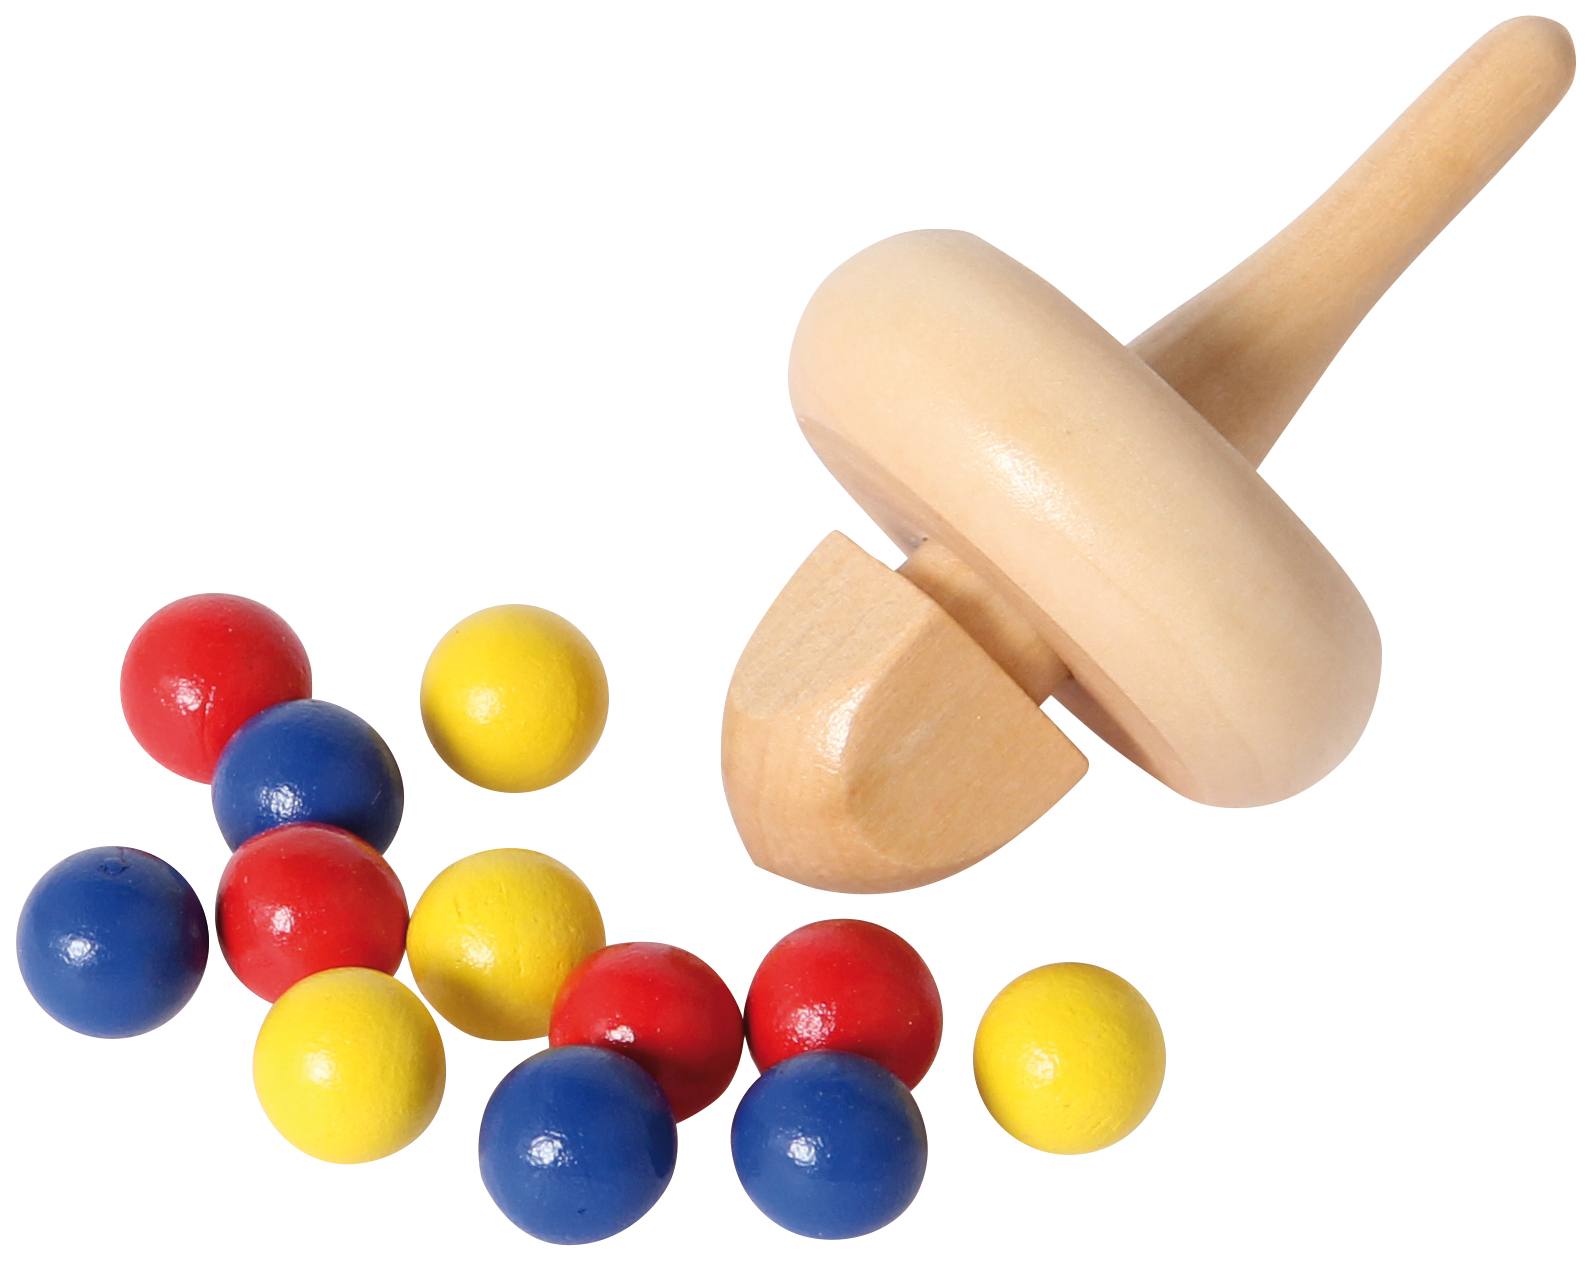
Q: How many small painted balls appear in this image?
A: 12